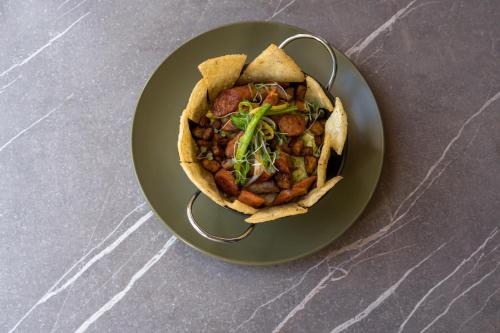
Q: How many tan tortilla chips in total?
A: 11